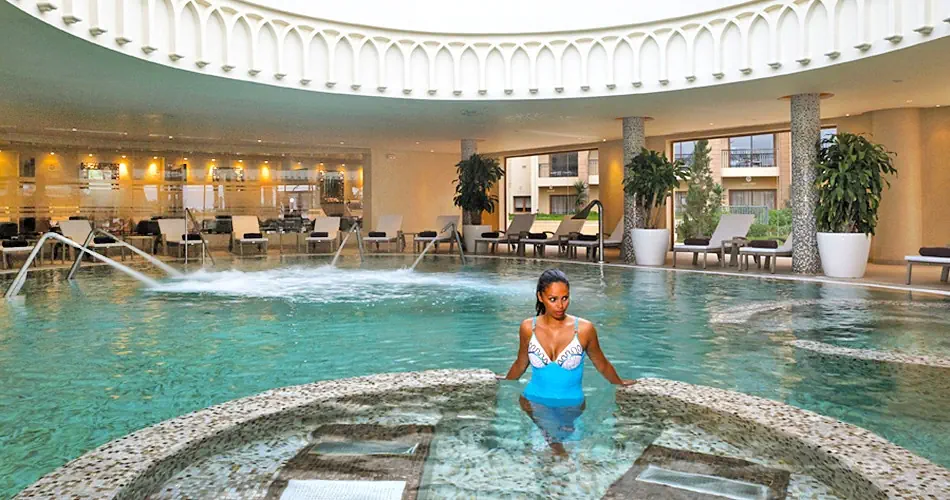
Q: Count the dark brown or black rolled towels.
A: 13